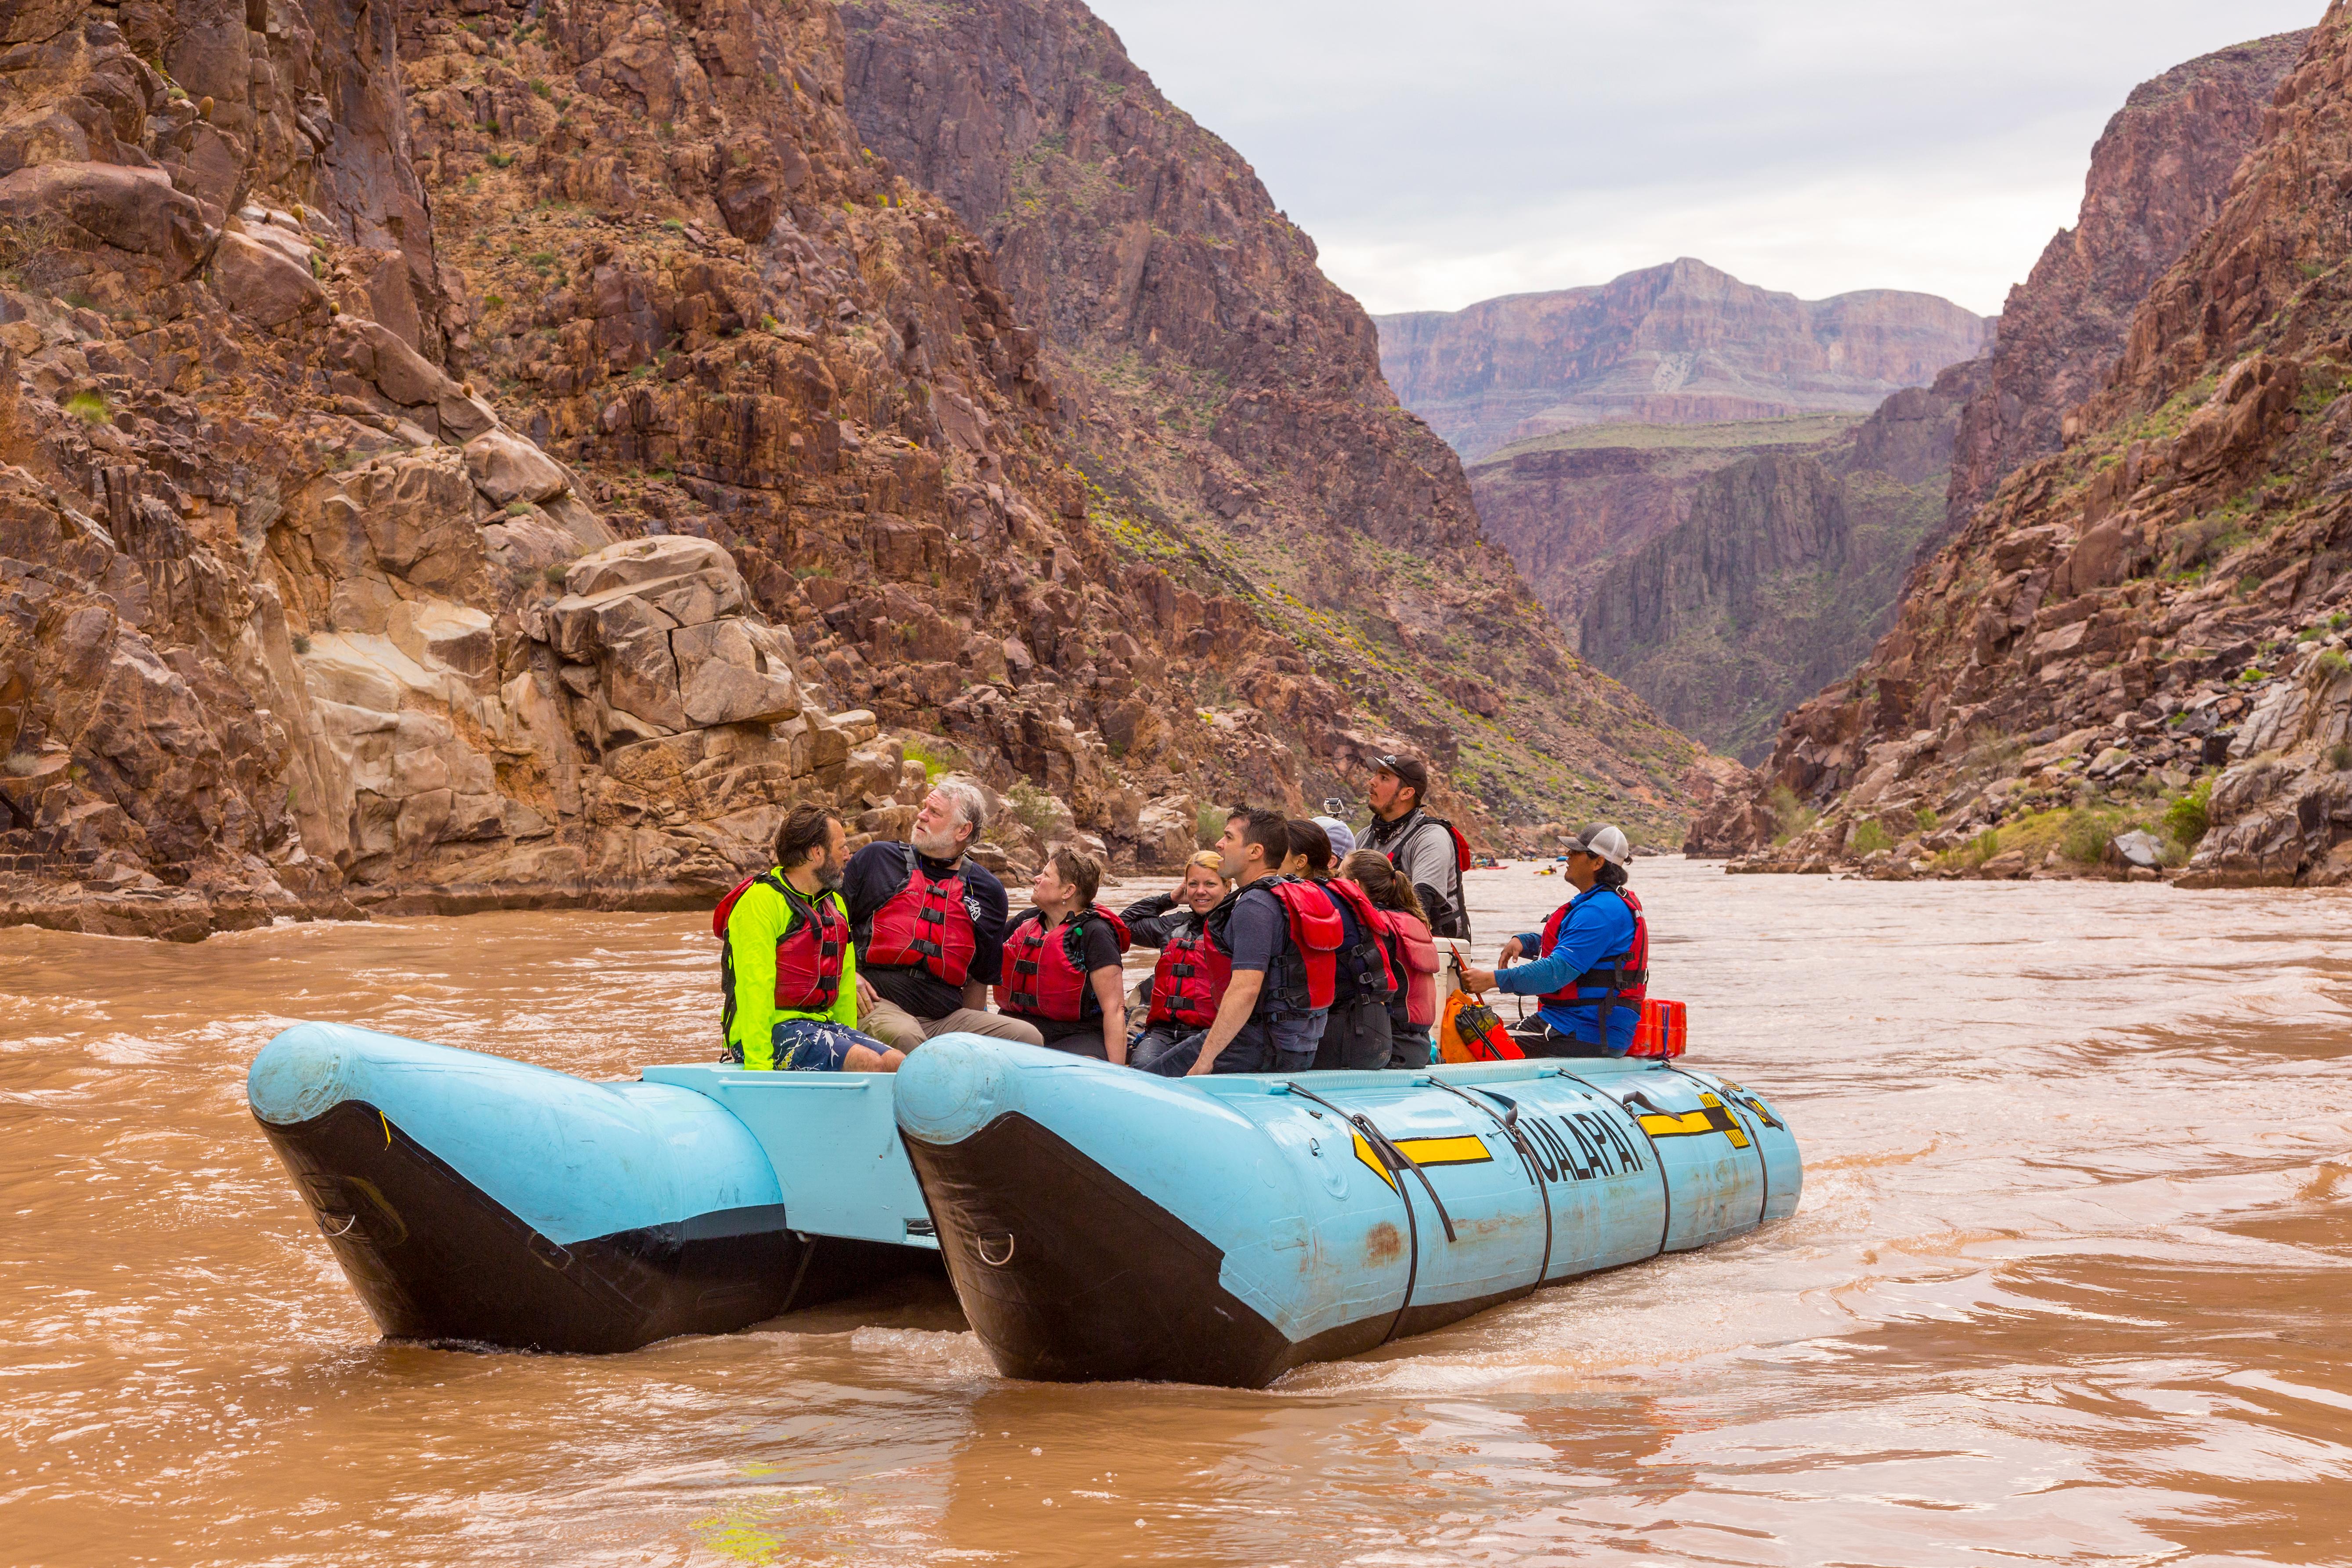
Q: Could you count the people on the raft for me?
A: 10